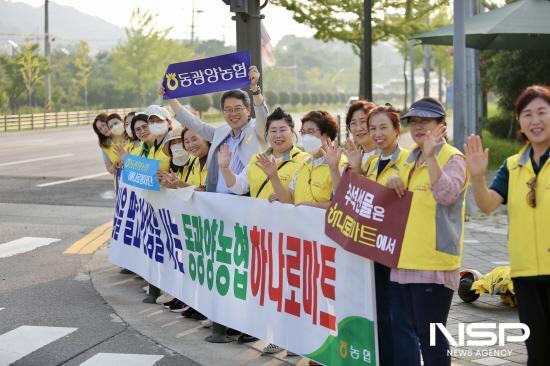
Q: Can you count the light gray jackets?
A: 1